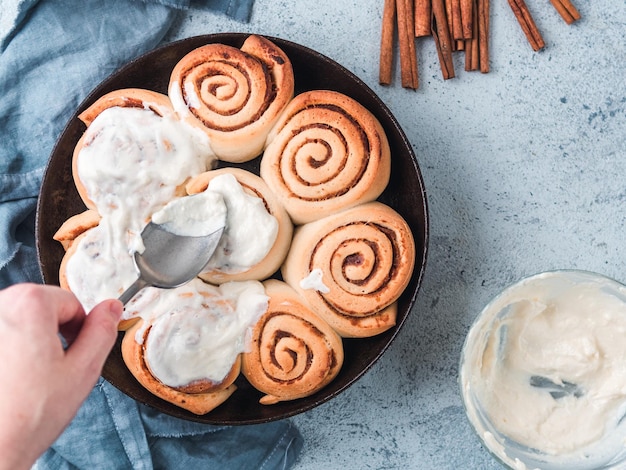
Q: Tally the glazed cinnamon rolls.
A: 4